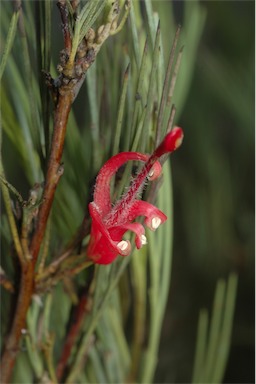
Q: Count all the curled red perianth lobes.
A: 4